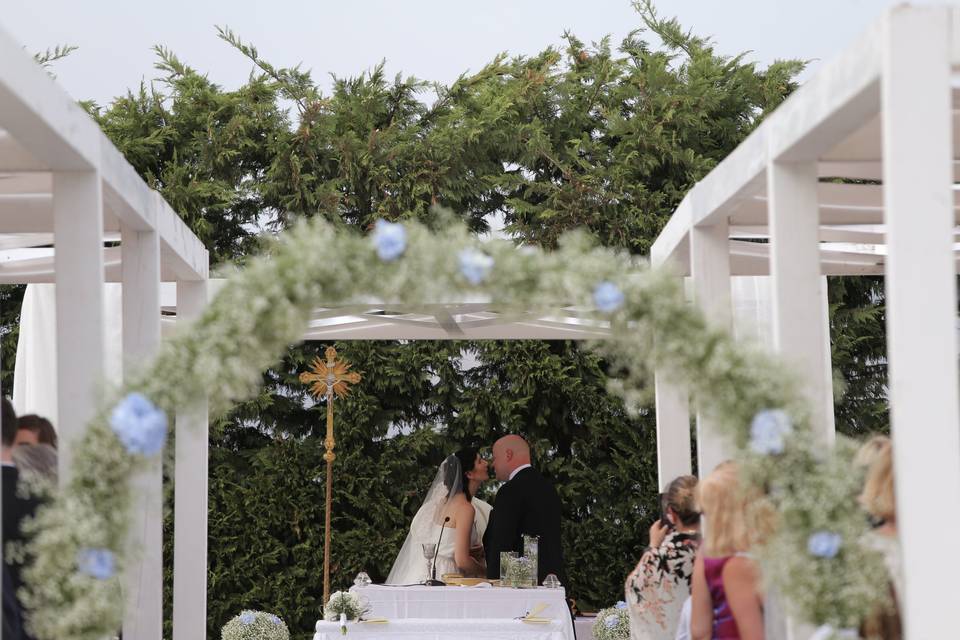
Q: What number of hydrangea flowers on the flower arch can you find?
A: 7